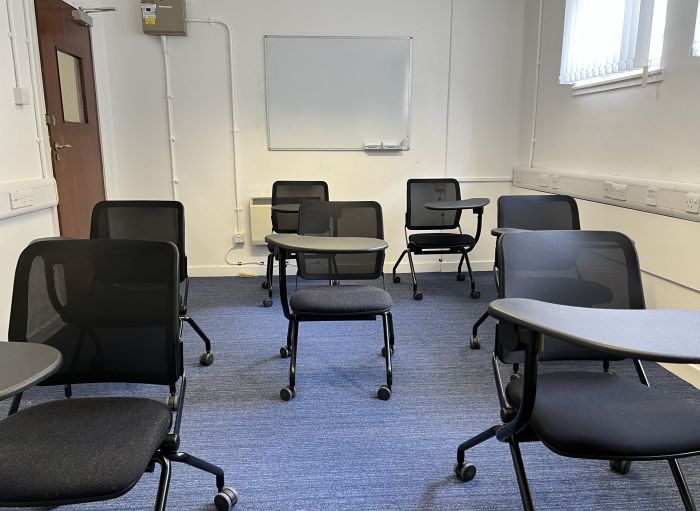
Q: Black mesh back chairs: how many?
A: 7